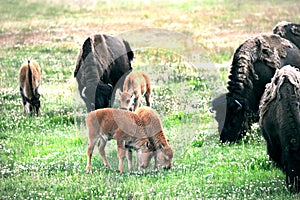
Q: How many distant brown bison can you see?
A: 2